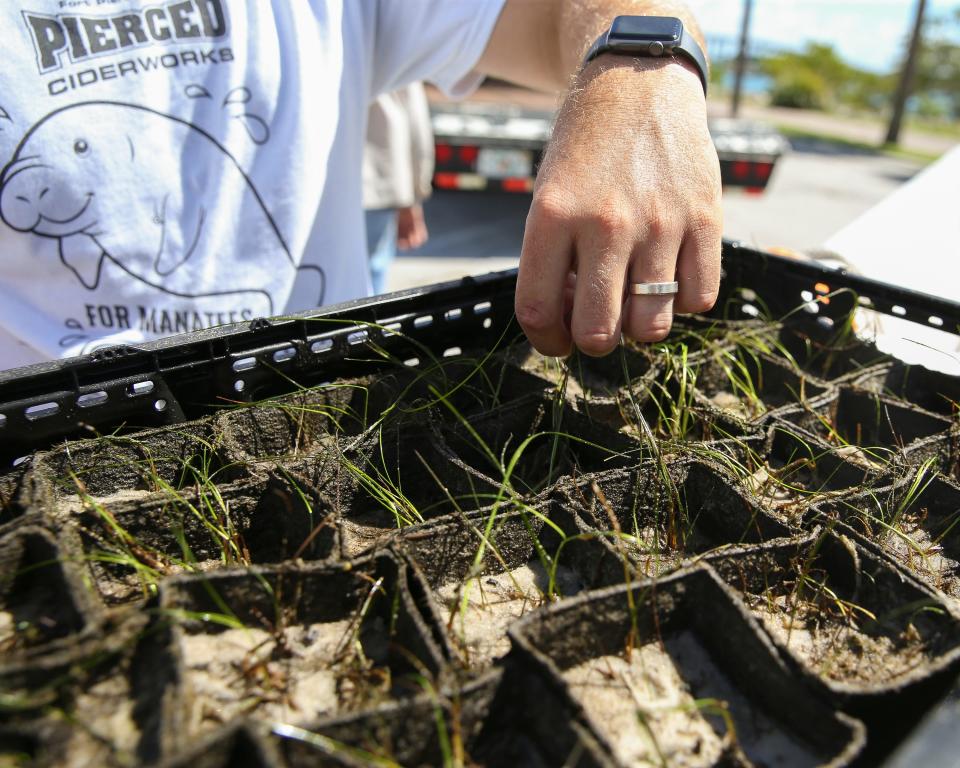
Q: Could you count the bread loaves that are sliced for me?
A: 0